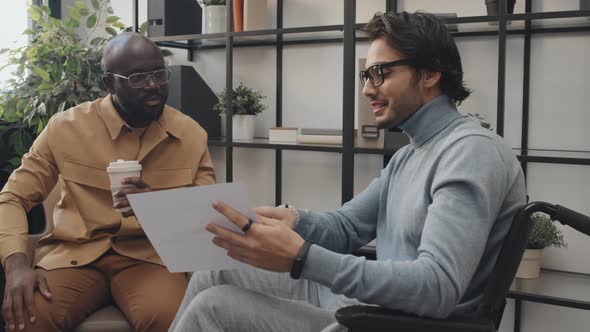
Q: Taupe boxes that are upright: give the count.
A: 1